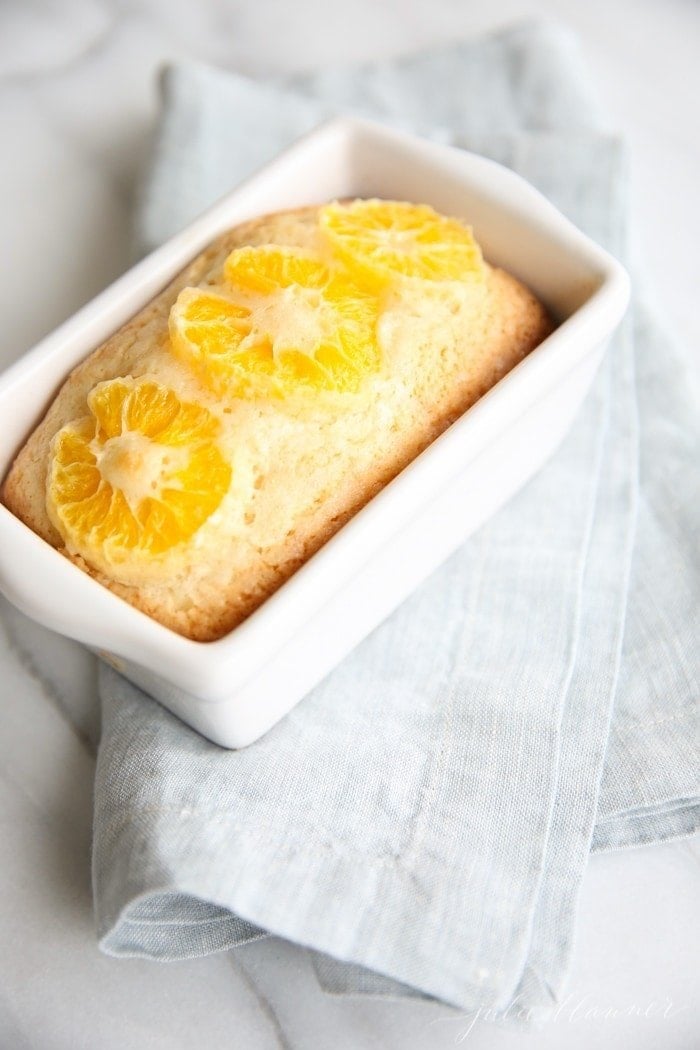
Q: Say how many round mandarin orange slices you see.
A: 3